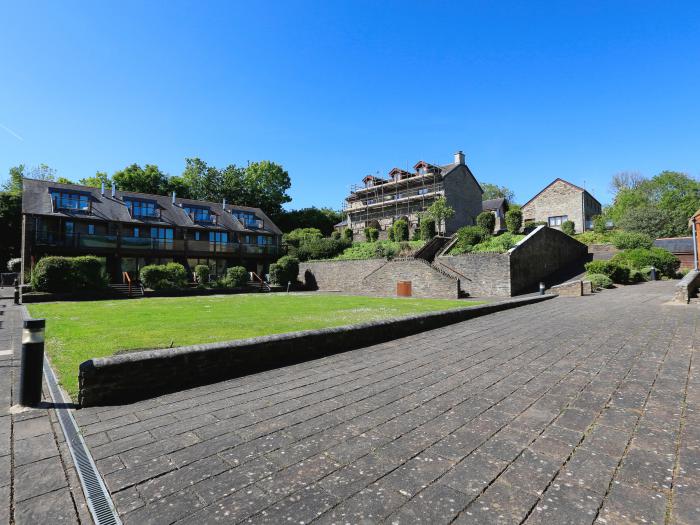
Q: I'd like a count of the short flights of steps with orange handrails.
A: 2